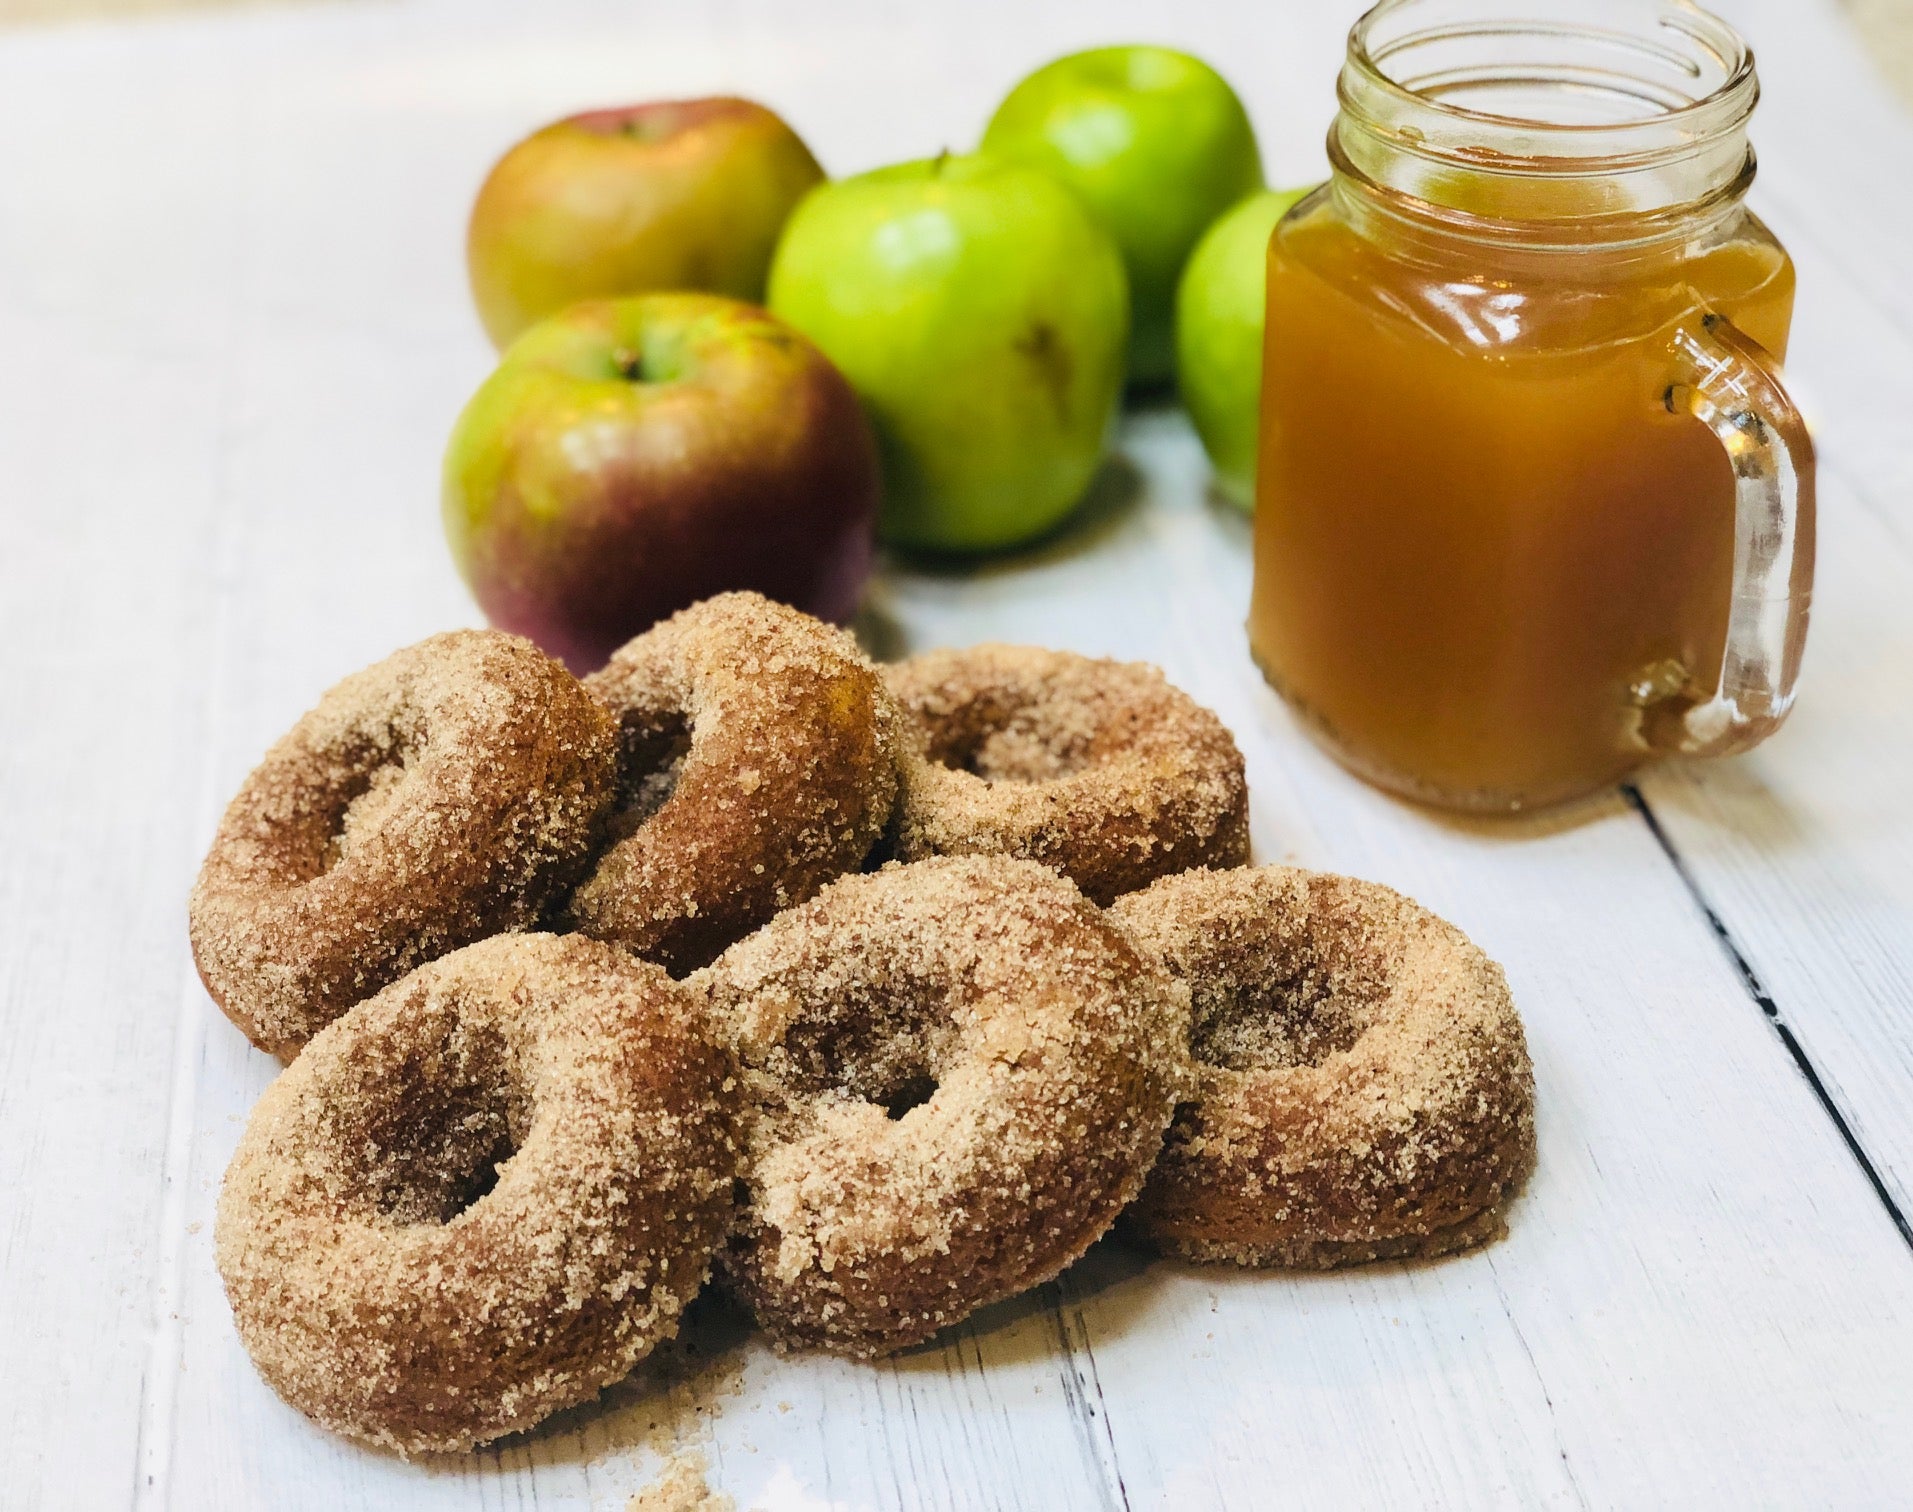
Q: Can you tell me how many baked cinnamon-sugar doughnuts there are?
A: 6